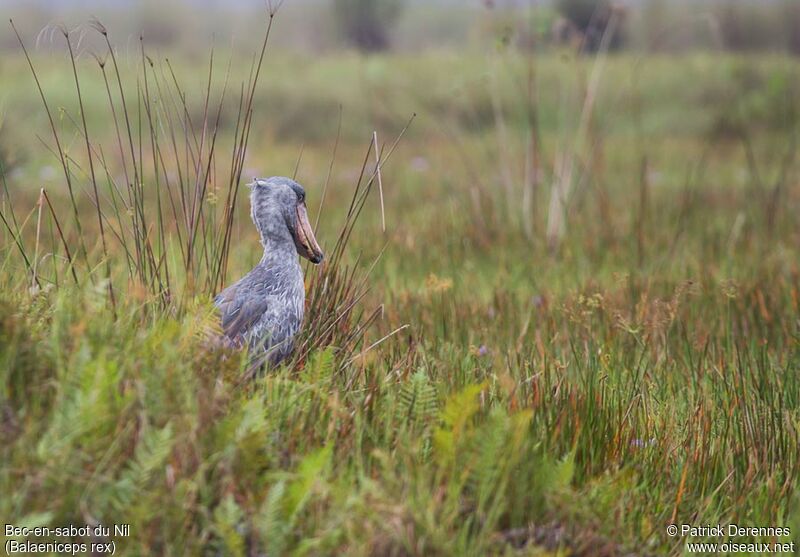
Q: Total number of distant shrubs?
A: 2